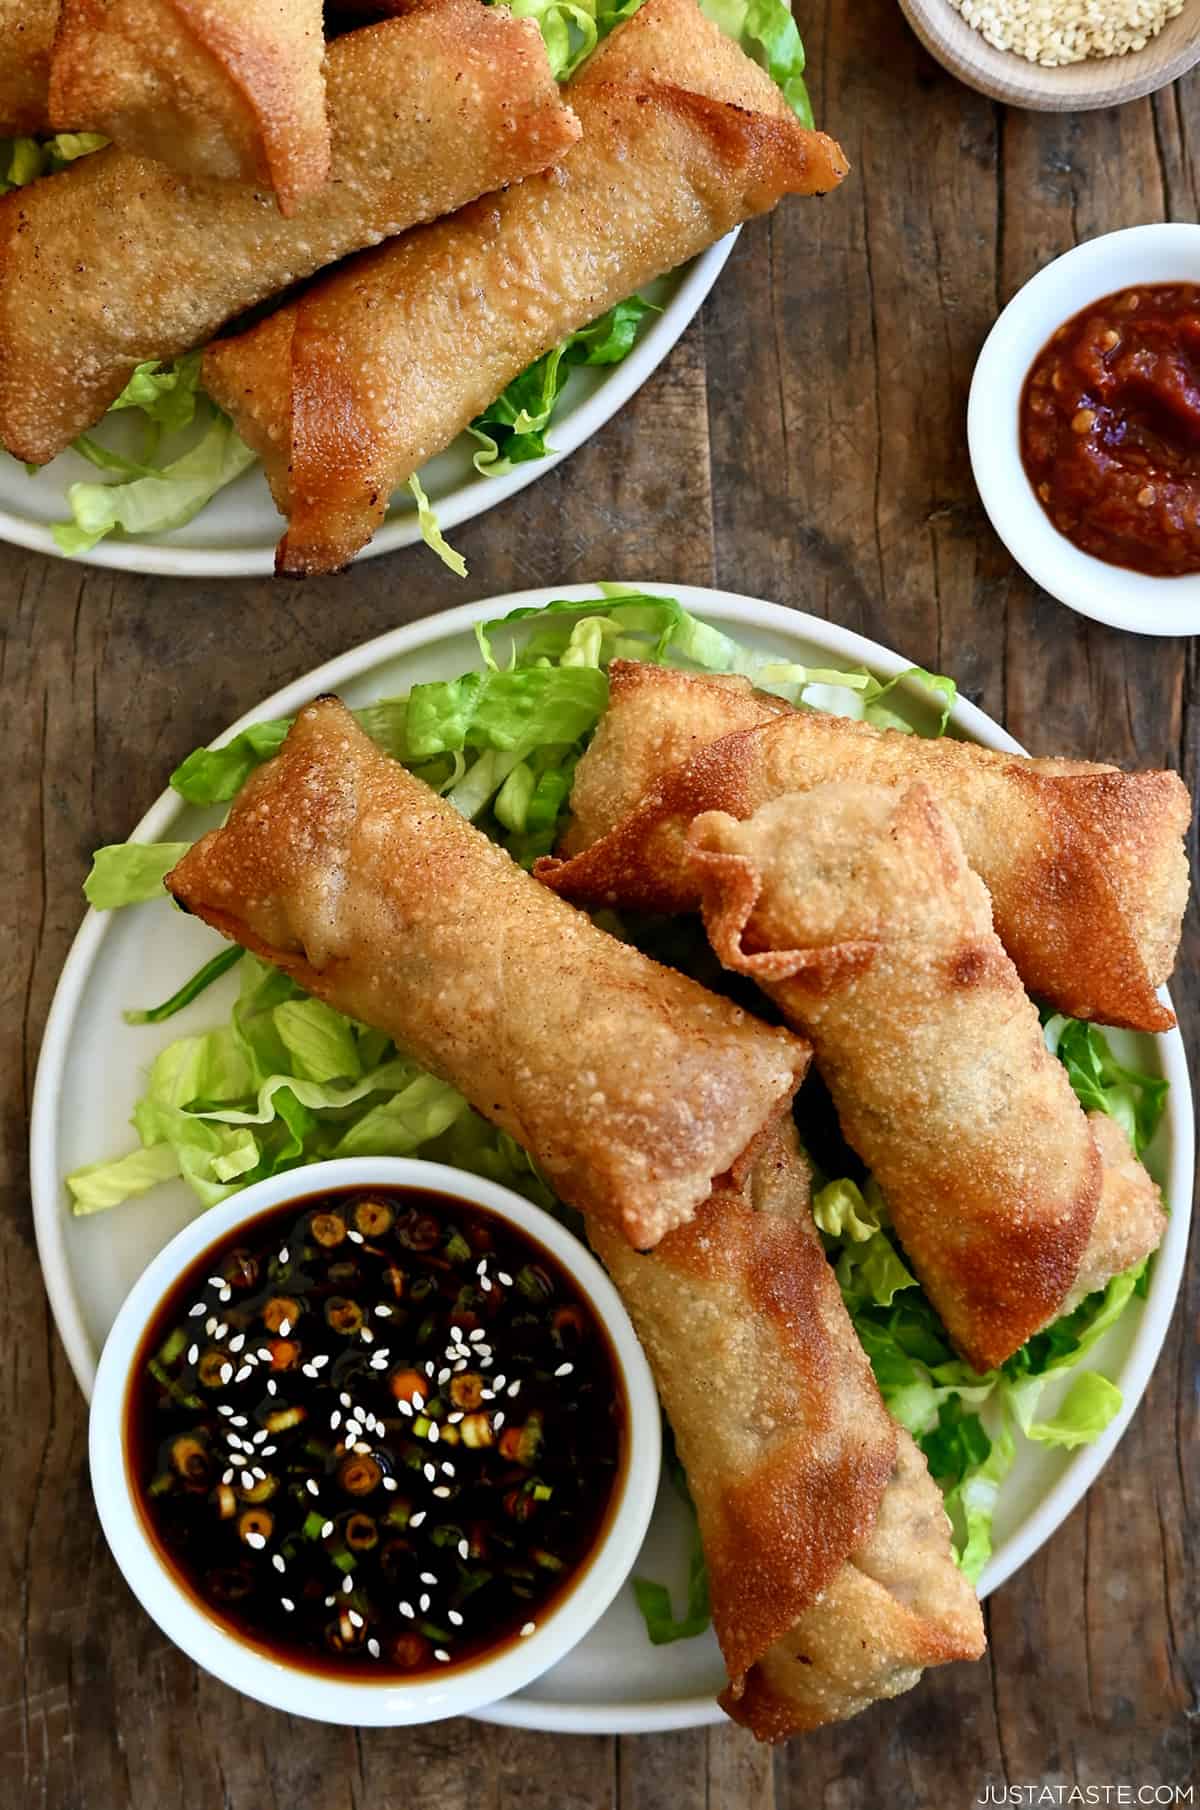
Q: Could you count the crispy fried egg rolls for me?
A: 8